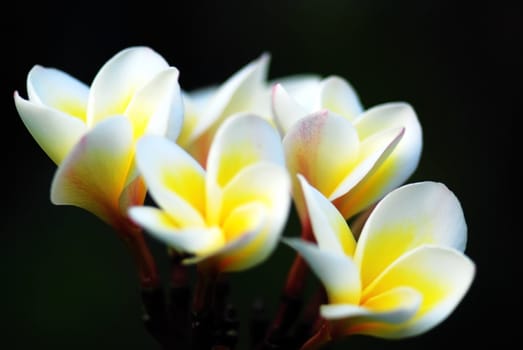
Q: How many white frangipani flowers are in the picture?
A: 5